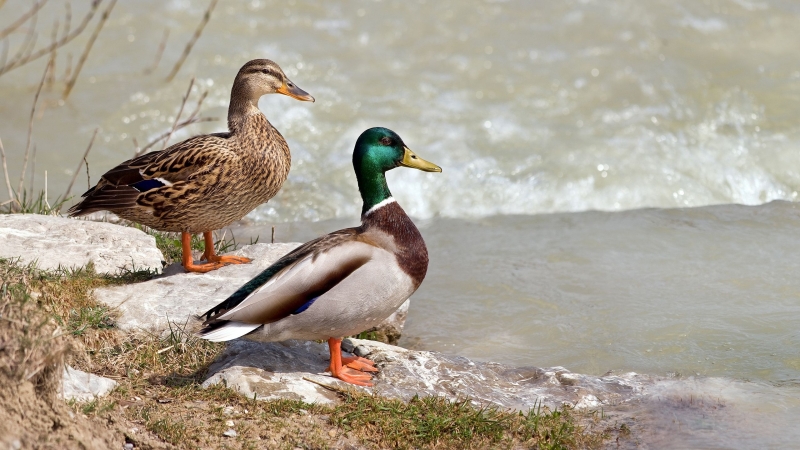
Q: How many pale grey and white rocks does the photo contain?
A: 4